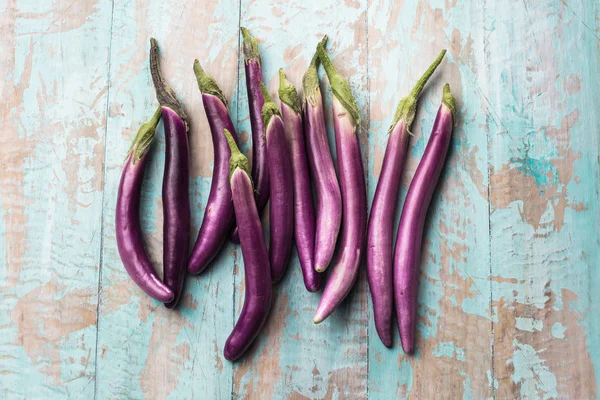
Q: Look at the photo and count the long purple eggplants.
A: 11